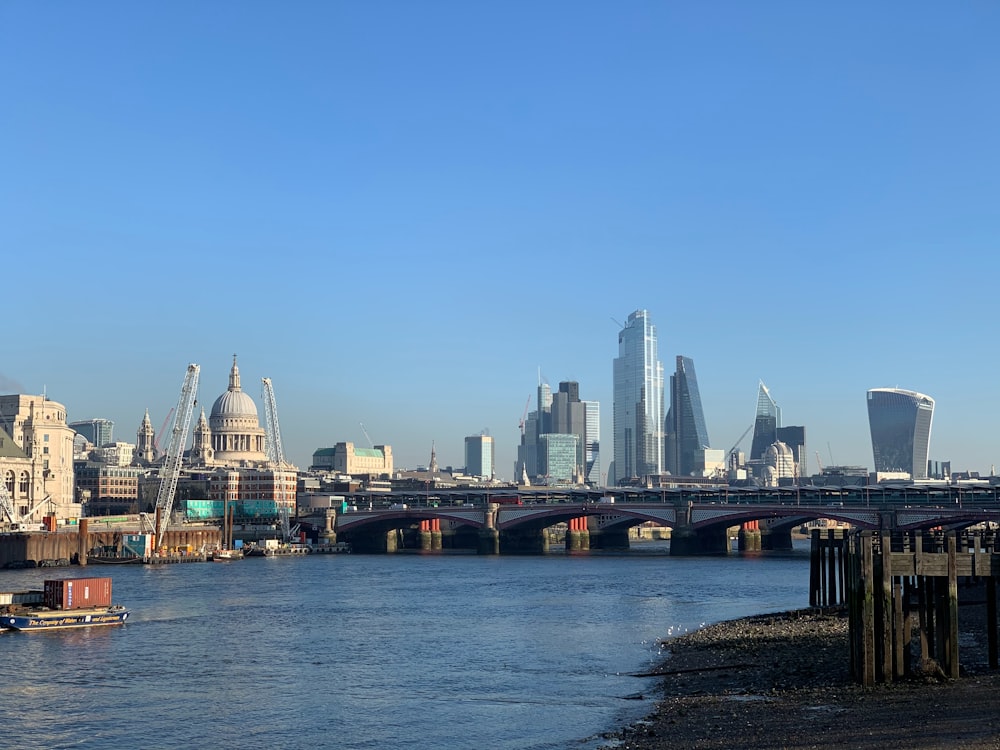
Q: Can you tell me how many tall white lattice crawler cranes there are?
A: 2